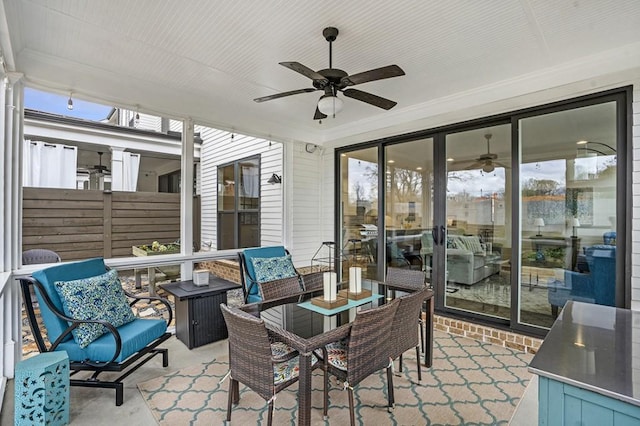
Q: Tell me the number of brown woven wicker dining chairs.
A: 6